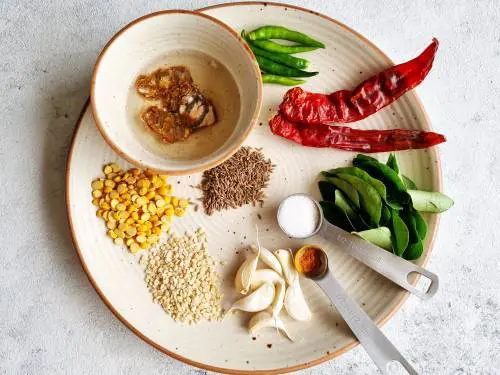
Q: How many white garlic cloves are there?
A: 8